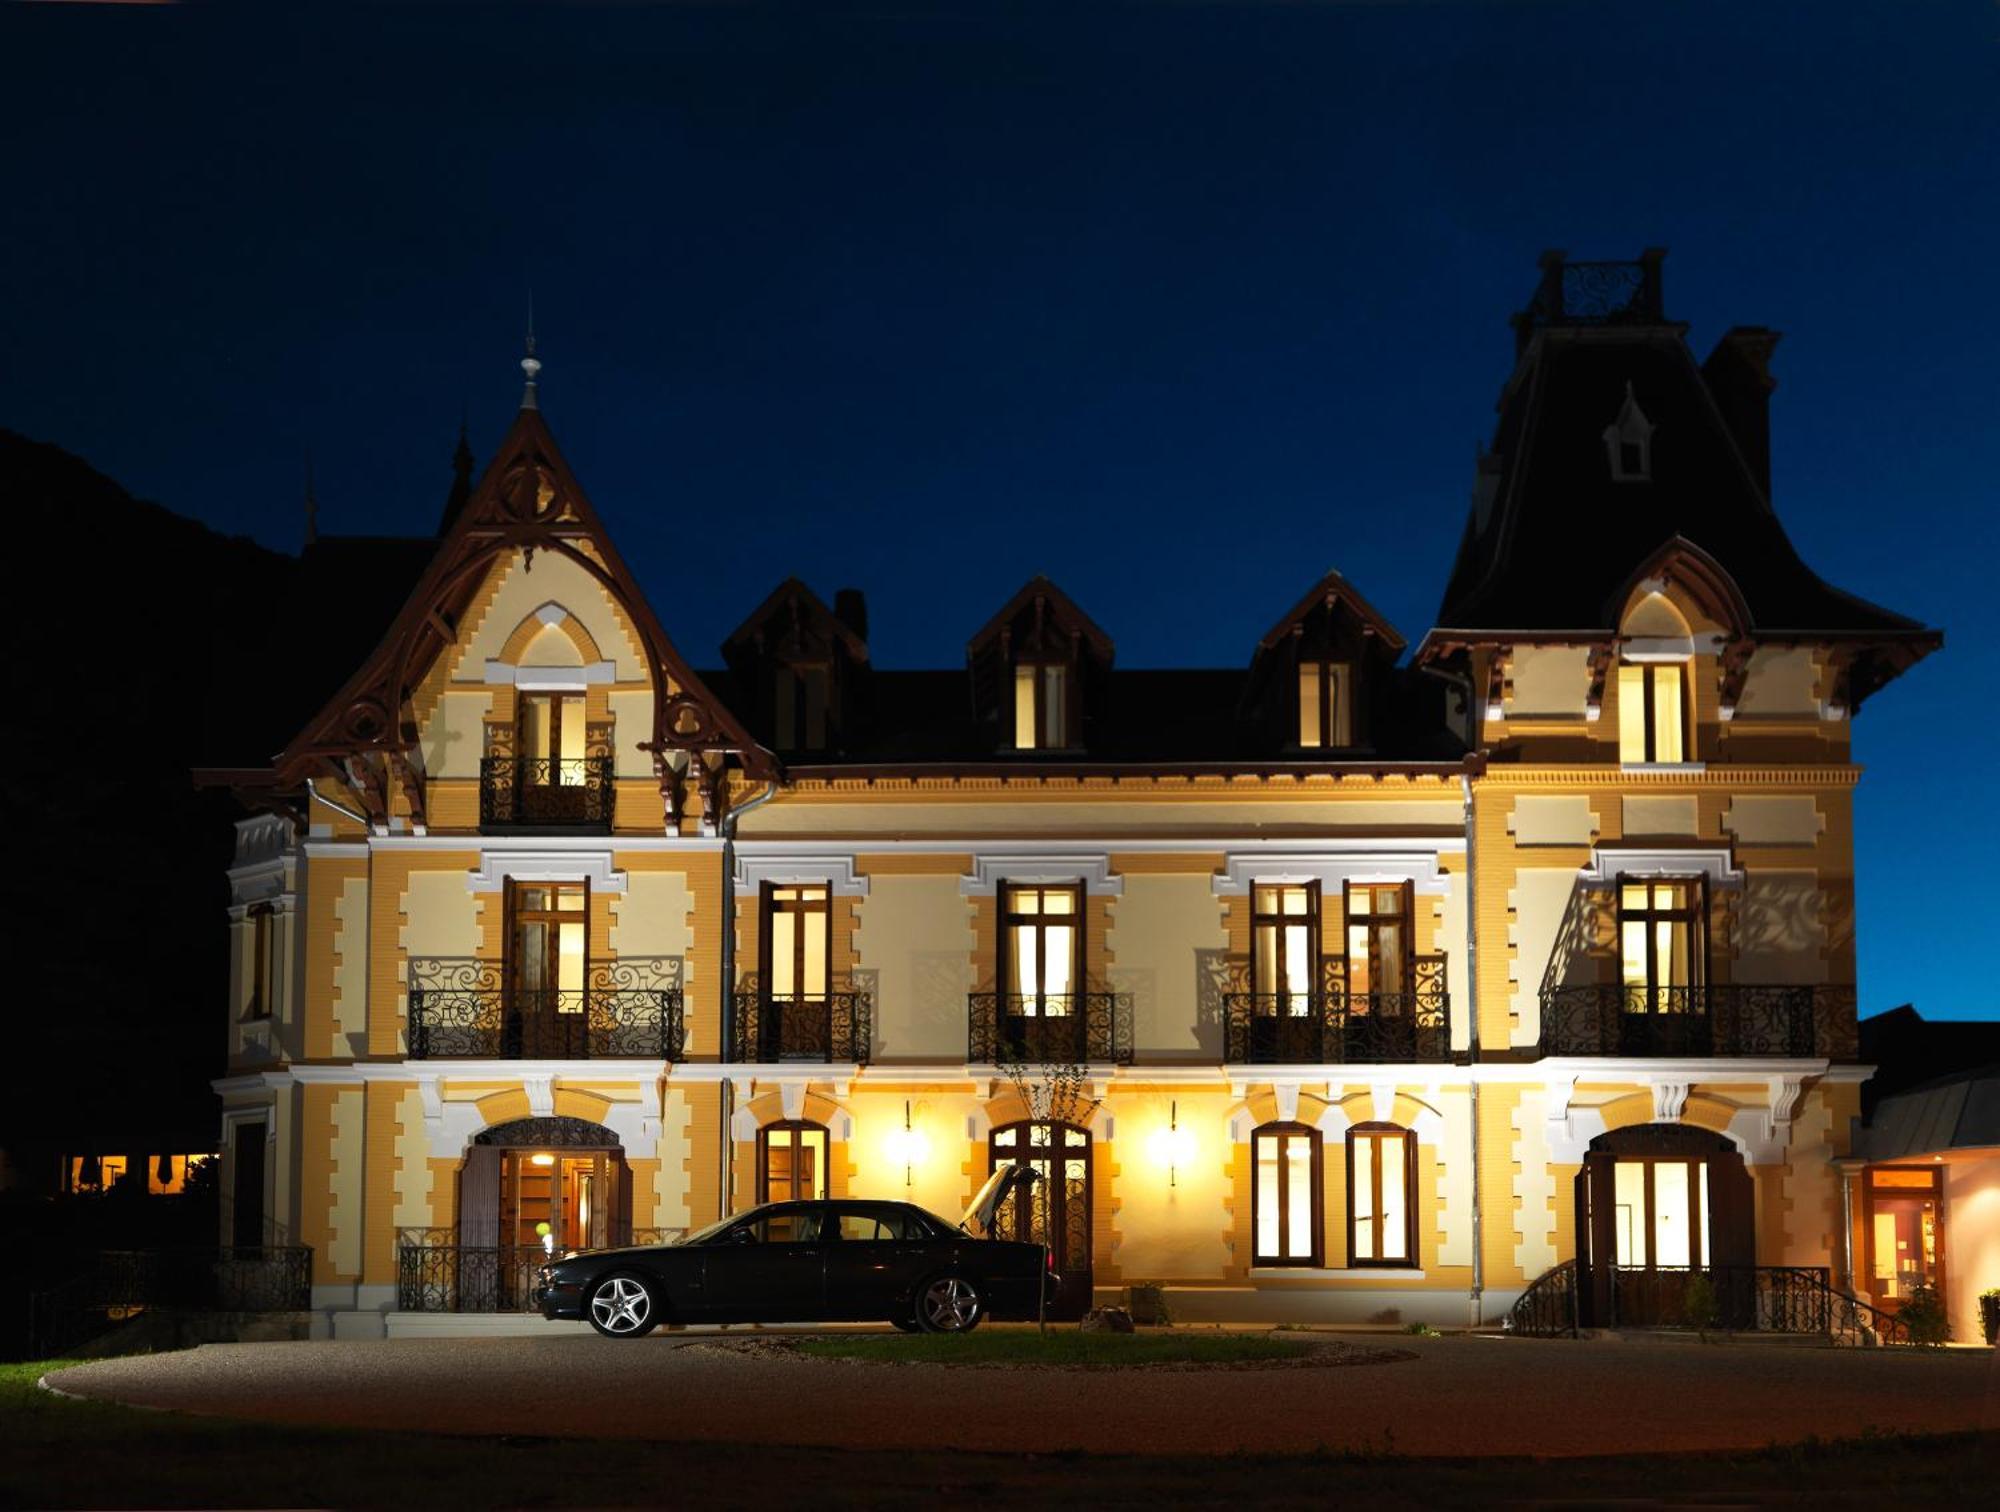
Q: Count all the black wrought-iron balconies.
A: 6